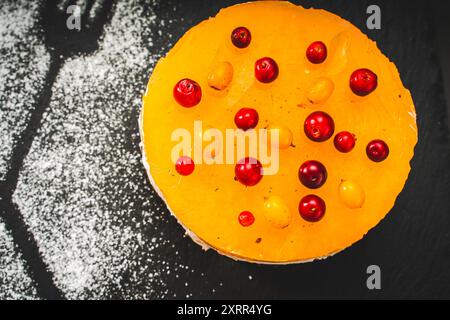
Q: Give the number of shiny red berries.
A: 14